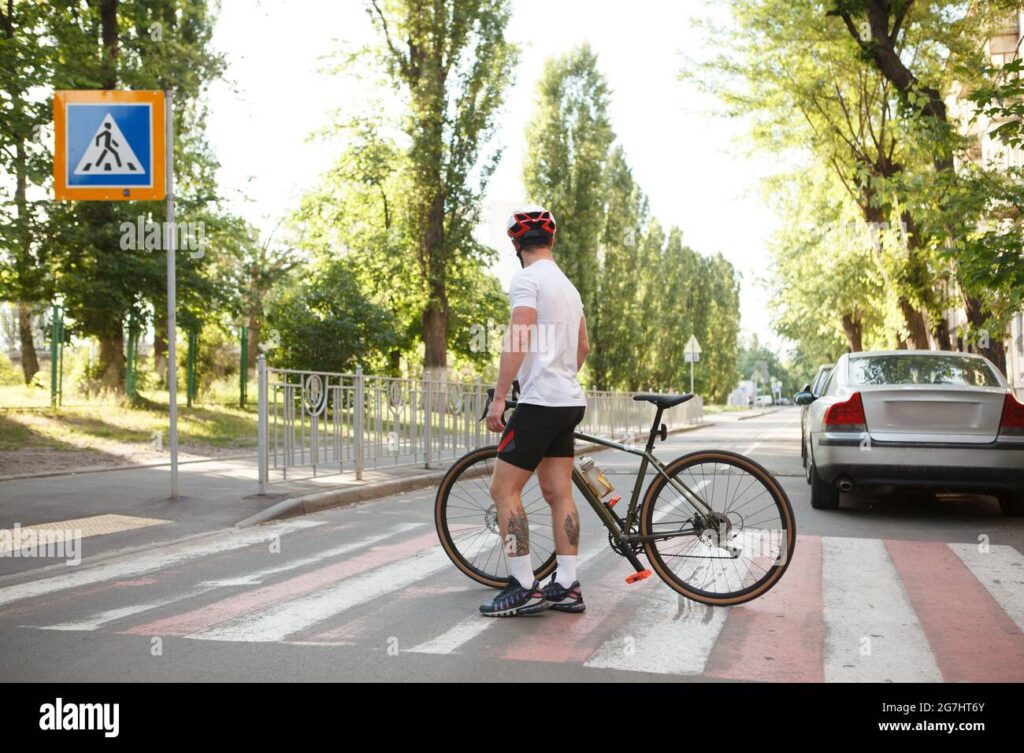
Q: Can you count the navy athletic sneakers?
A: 2